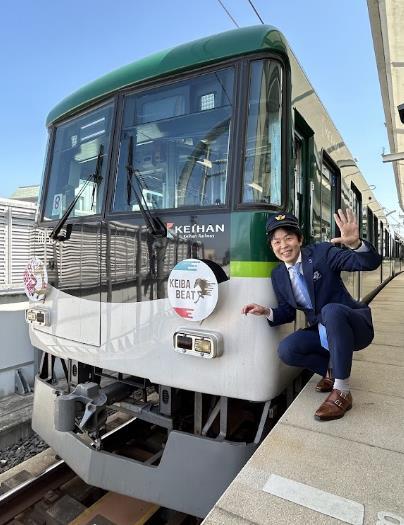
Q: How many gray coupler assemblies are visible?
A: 1